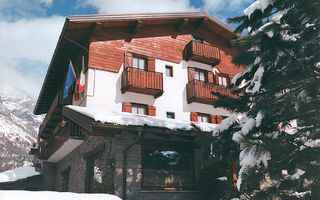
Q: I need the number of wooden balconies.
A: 3